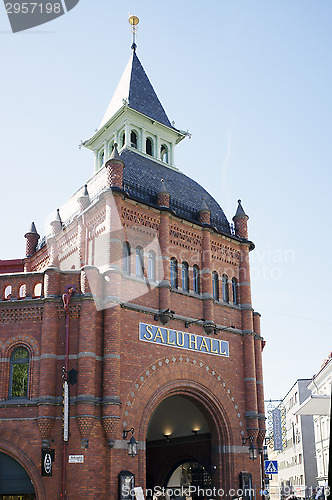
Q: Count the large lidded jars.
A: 0